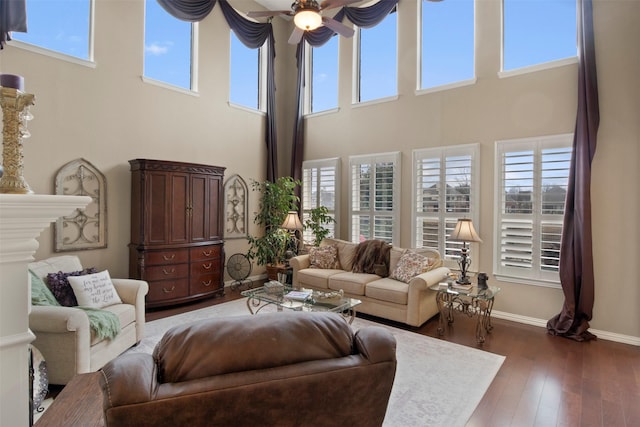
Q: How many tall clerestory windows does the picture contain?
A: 7